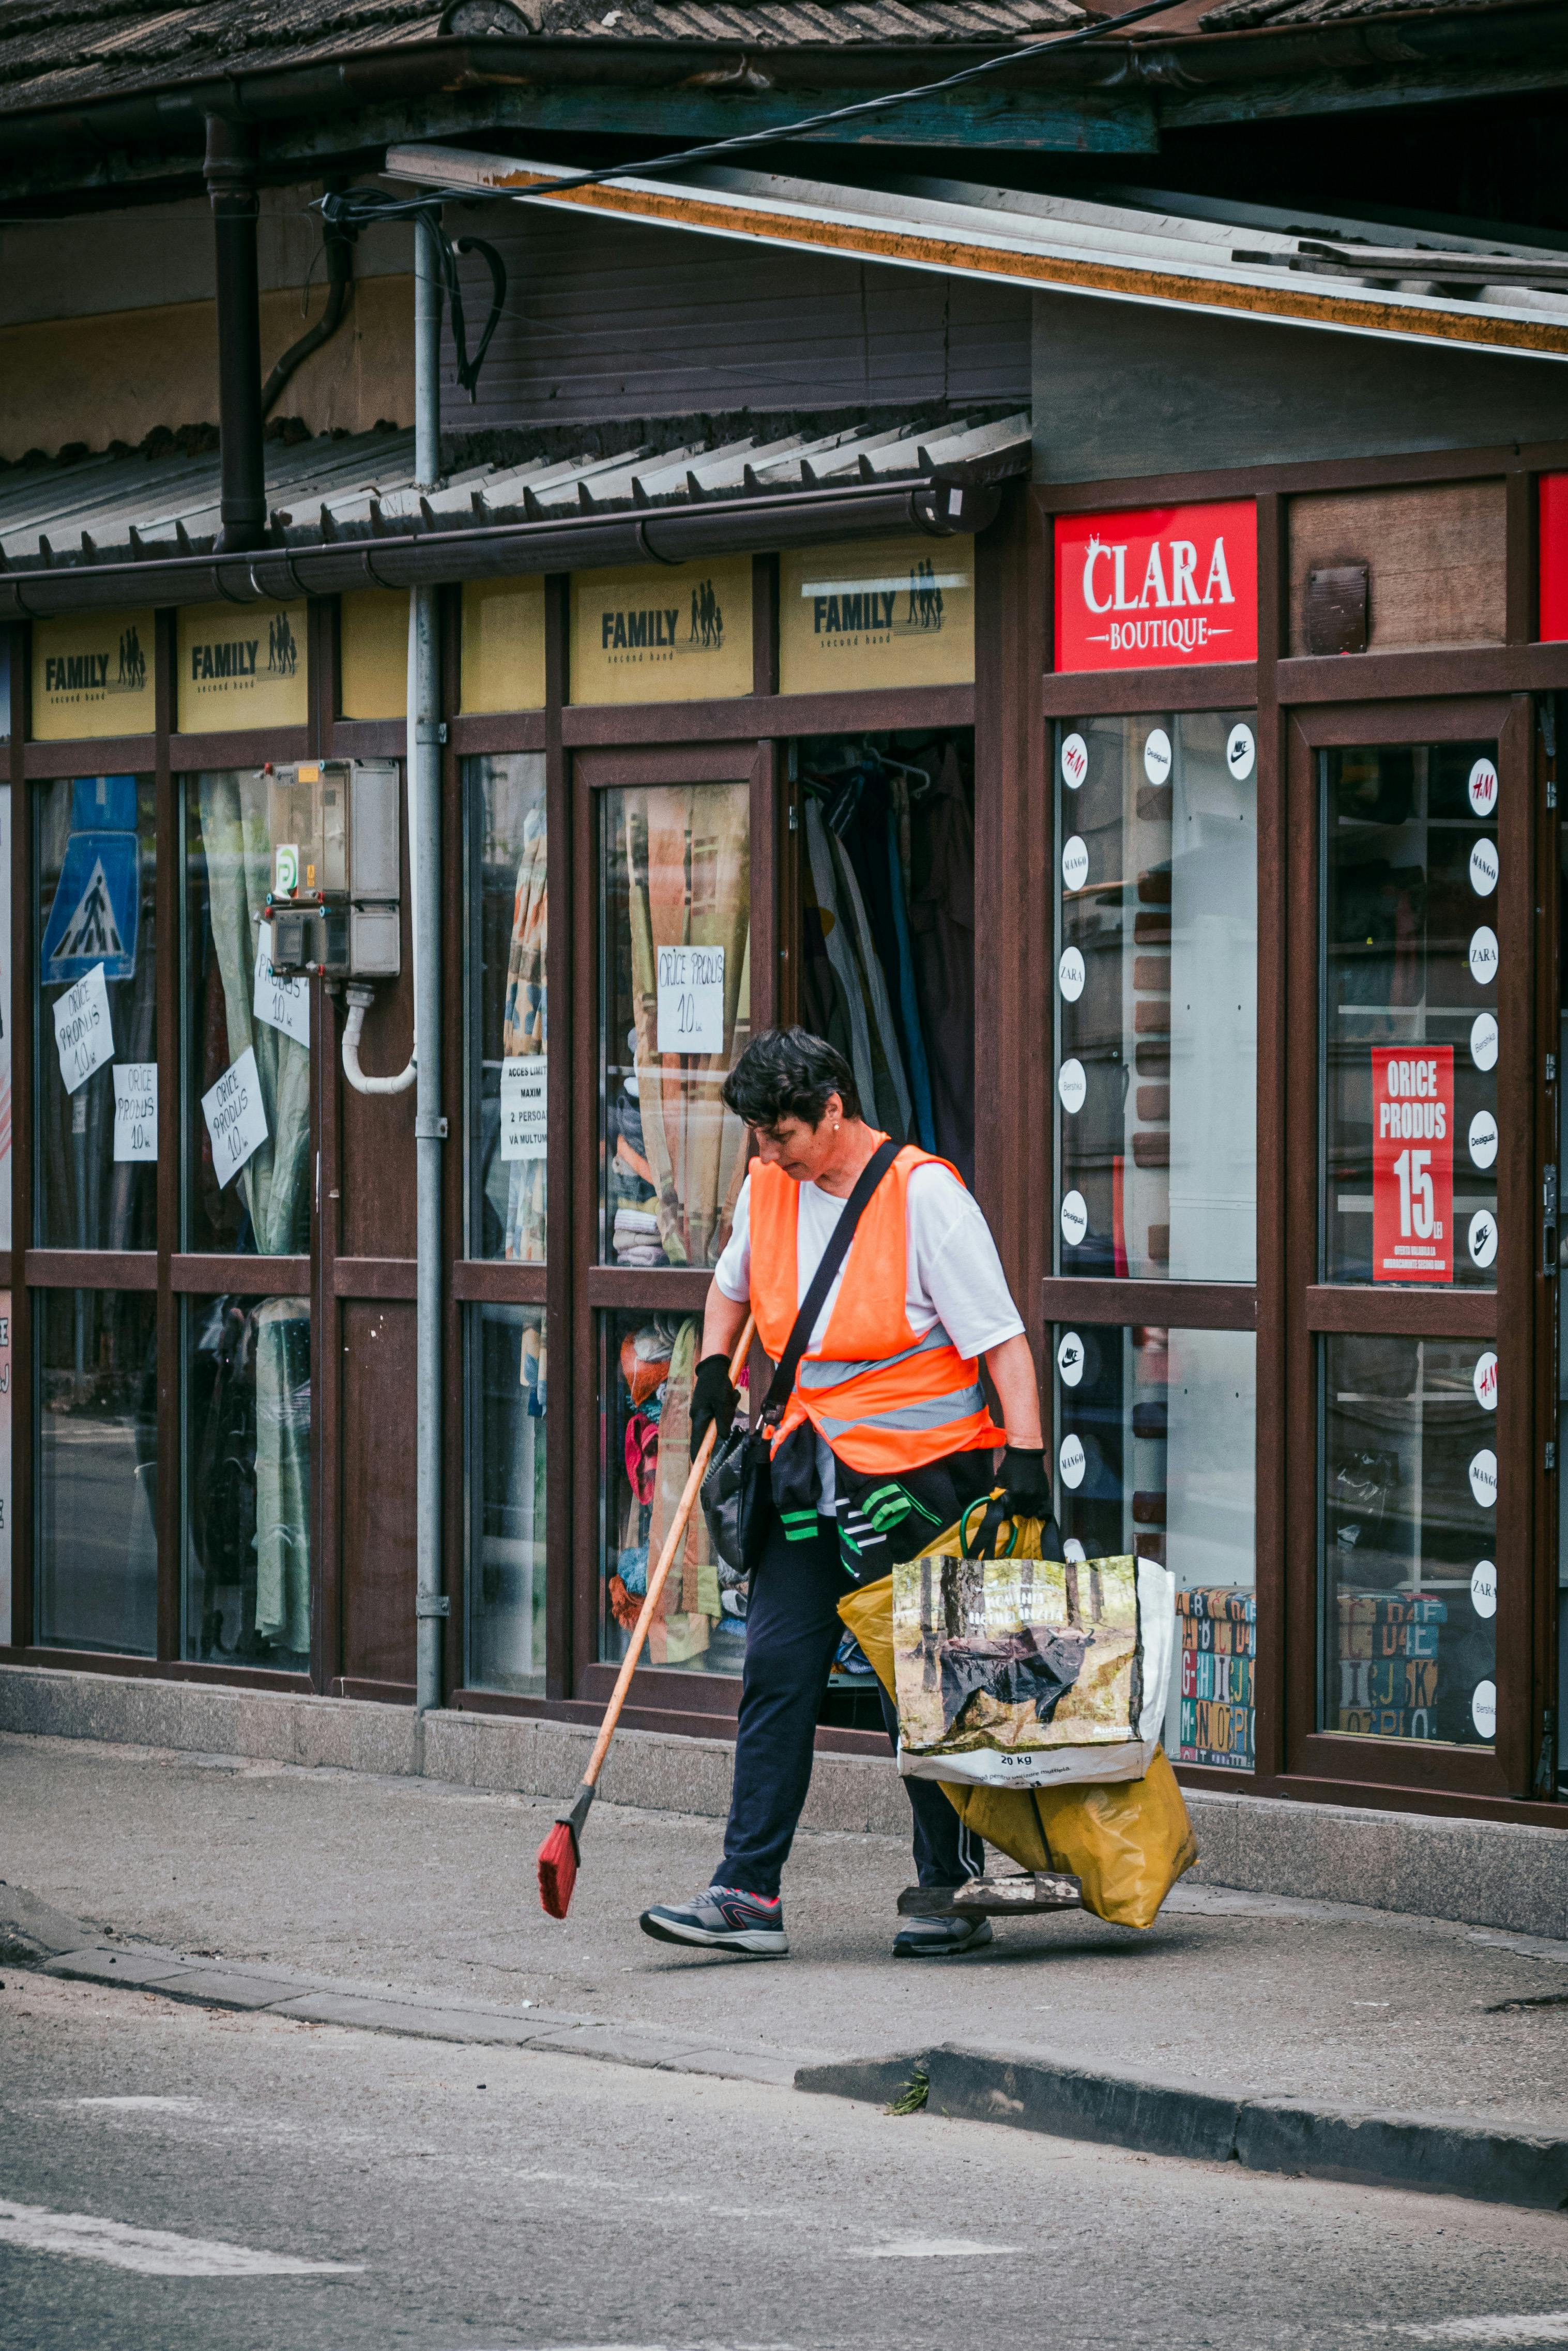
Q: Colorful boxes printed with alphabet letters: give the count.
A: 2